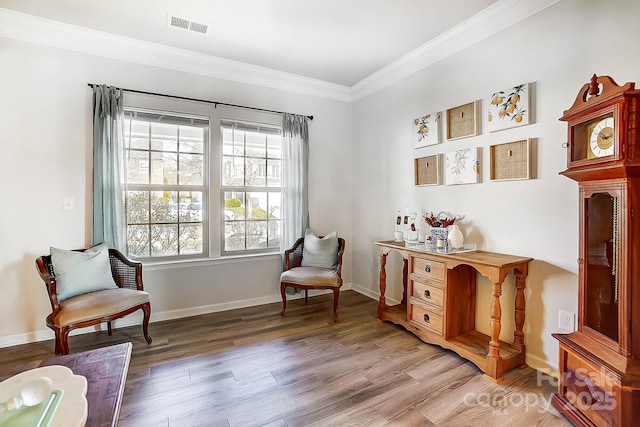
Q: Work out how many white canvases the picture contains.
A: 3